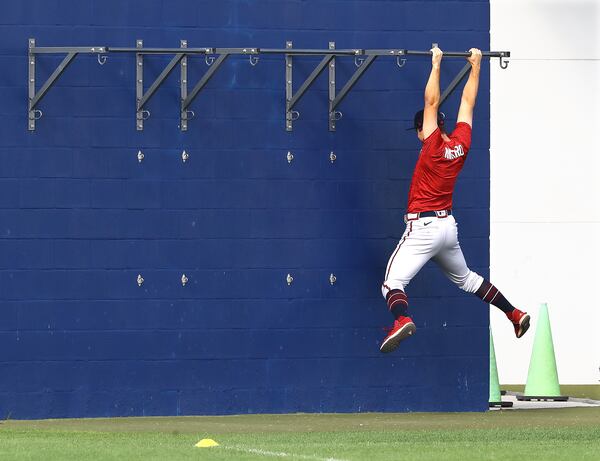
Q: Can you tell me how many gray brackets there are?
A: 6